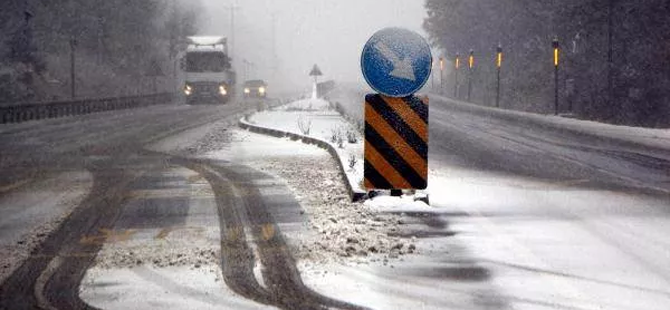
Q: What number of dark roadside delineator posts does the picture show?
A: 5